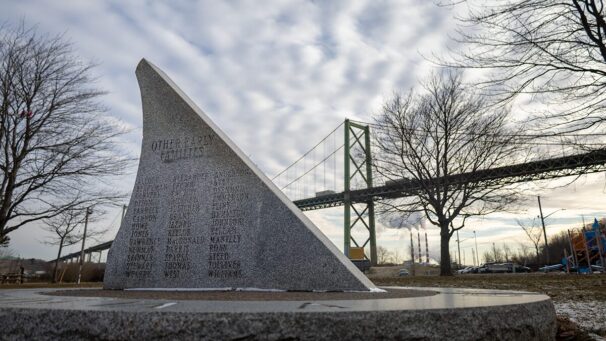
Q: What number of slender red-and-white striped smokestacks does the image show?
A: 3